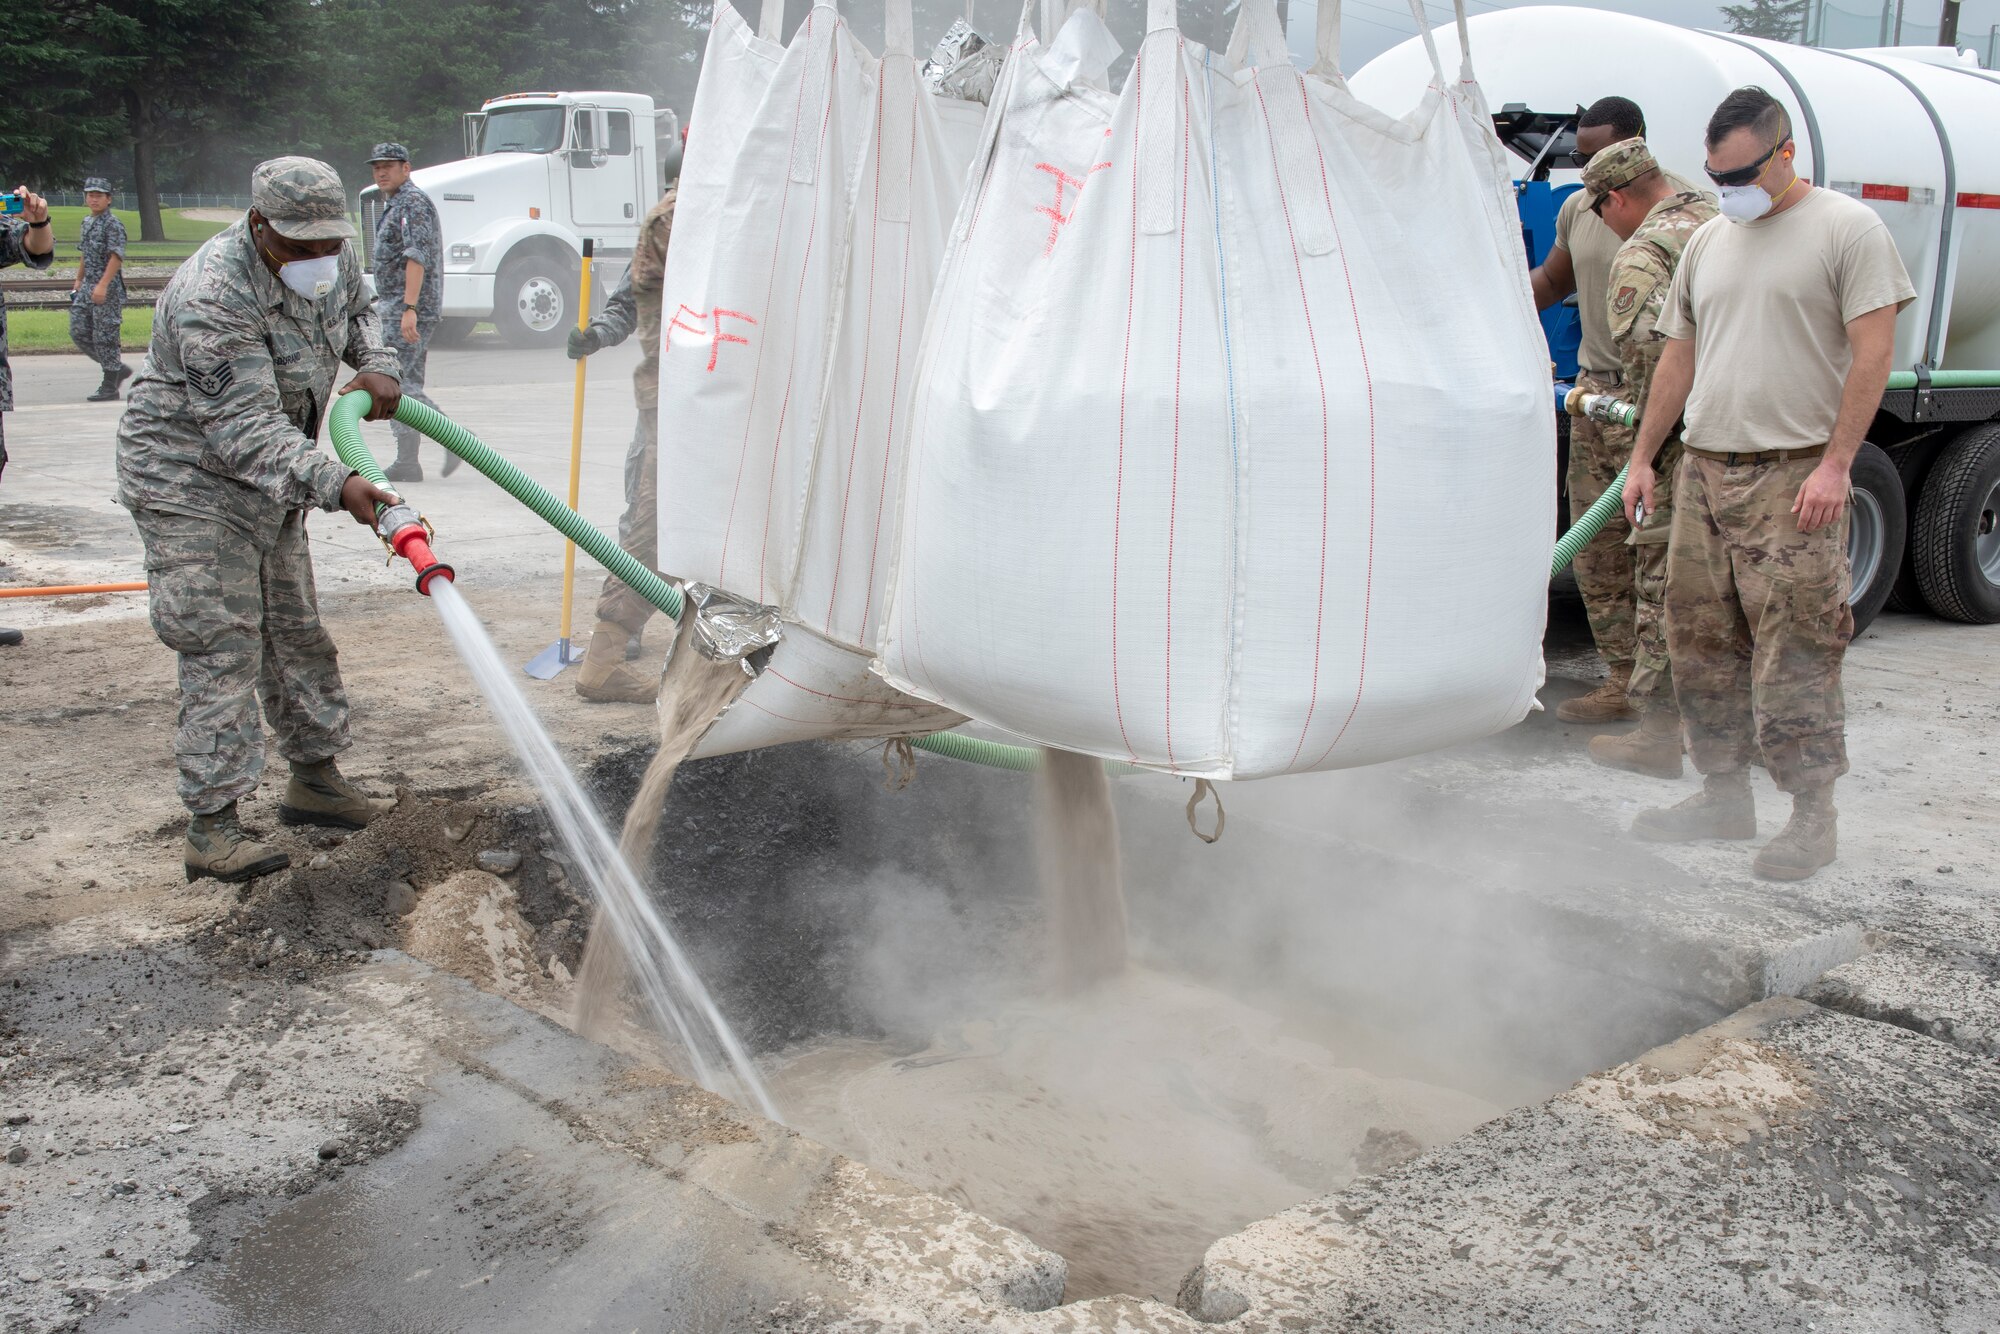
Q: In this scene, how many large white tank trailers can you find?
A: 1